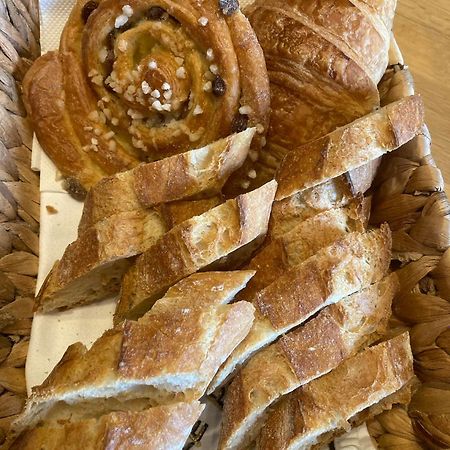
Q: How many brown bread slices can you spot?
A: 11